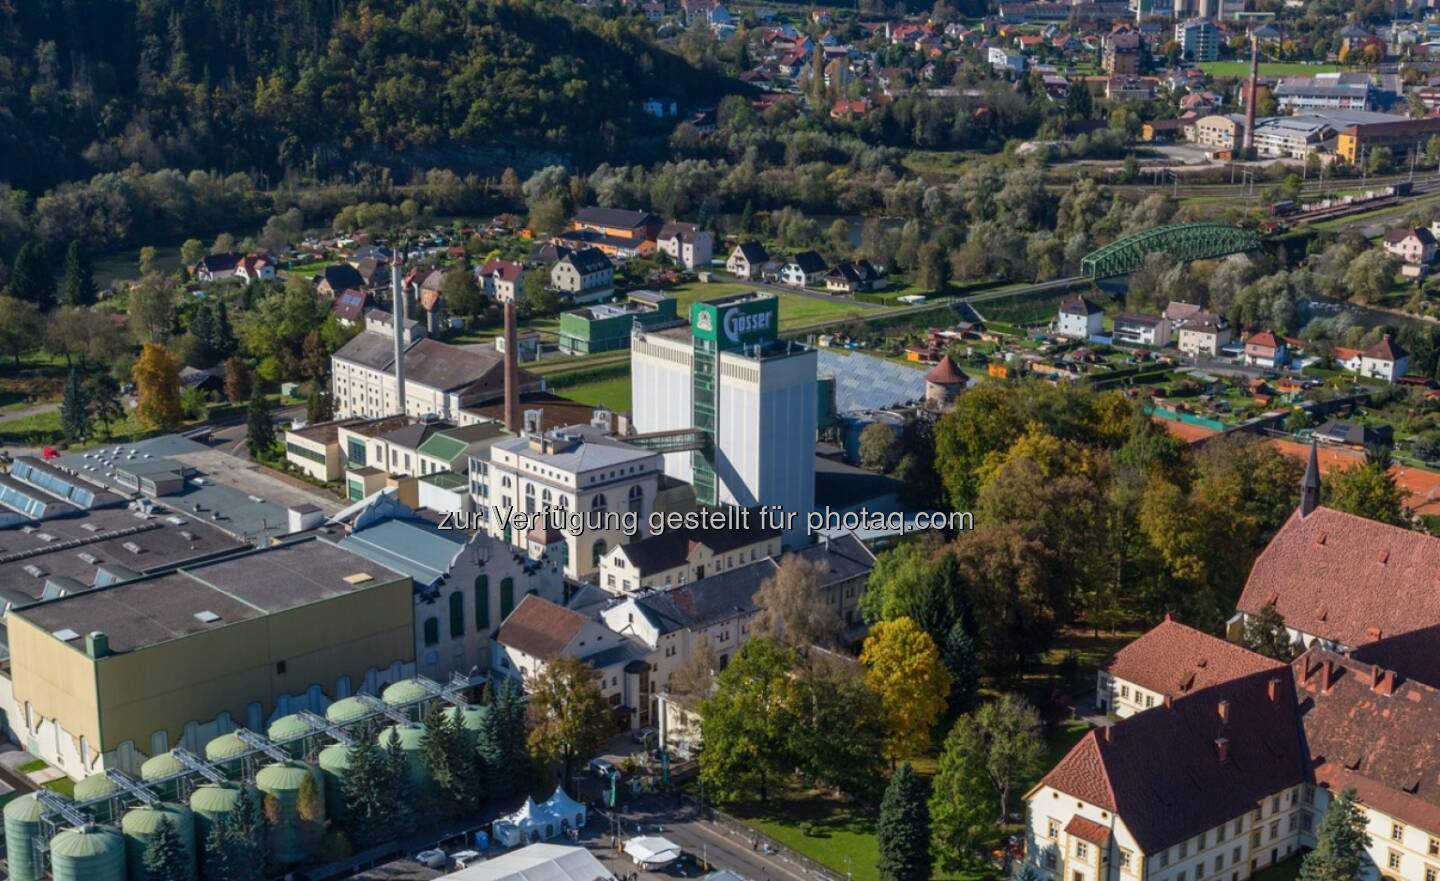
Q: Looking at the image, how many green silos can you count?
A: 14